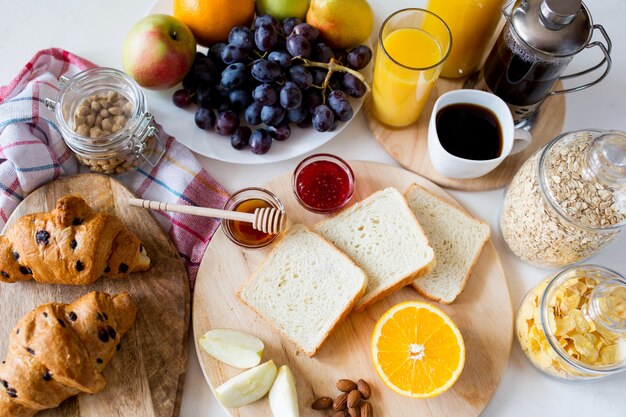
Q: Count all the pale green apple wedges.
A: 3